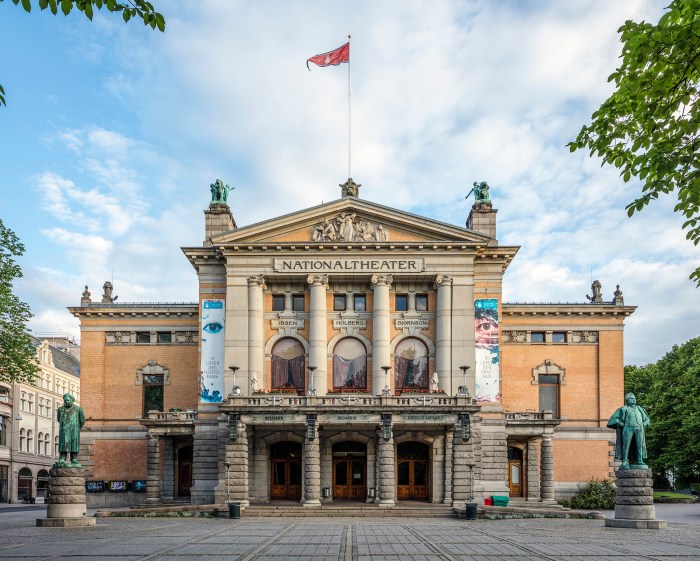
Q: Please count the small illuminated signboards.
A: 3